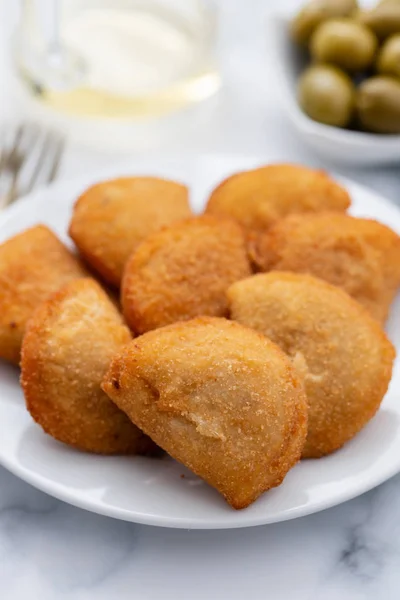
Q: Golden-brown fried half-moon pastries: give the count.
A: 8